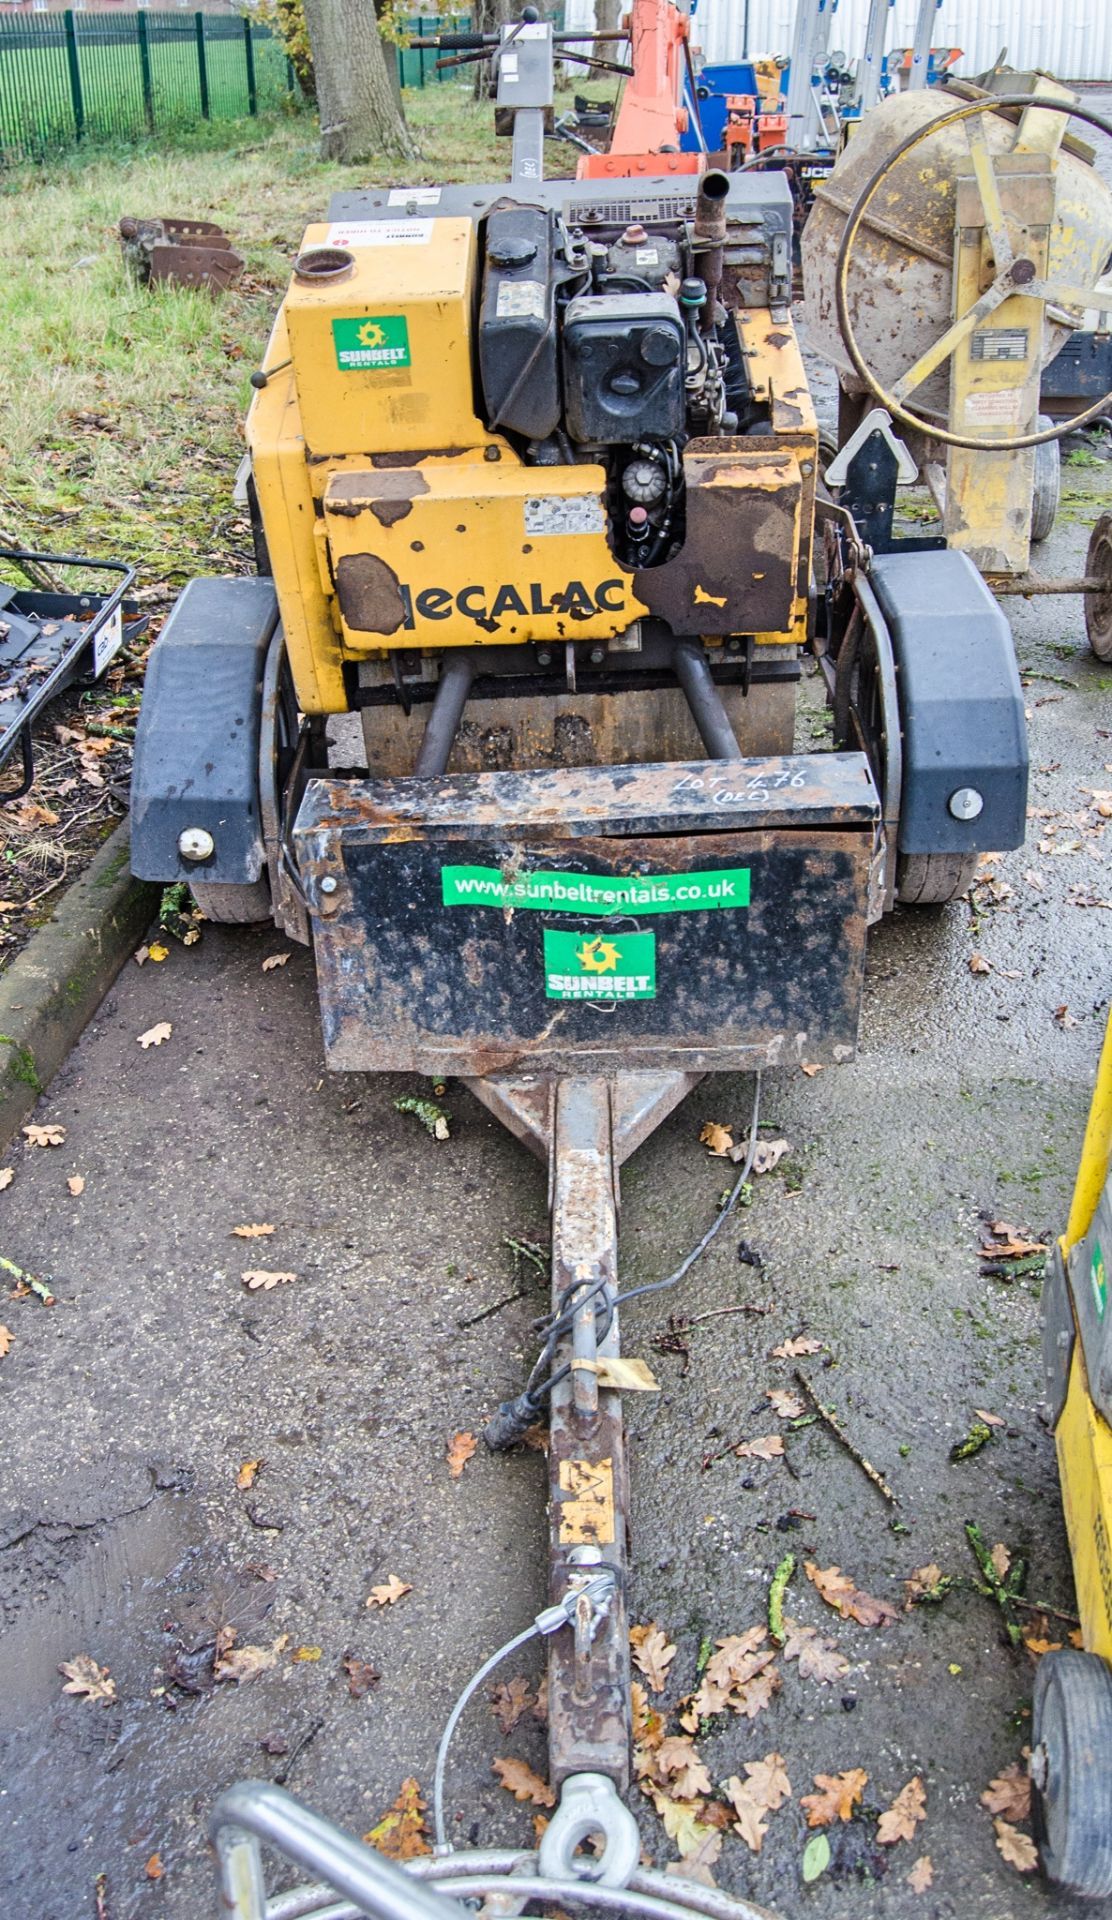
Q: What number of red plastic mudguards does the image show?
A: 0